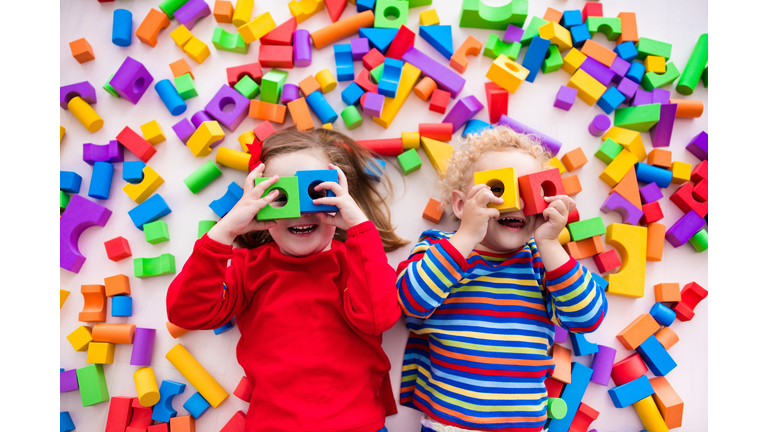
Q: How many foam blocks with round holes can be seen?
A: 8